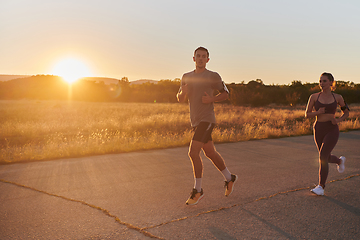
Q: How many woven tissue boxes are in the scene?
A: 0